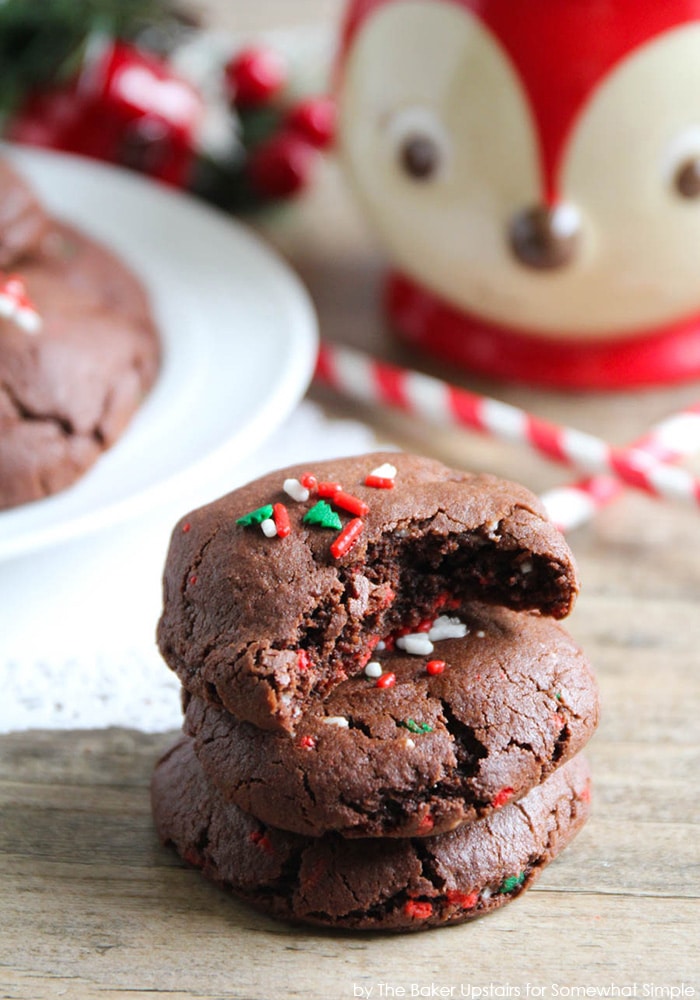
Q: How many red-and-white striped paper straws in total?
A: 2